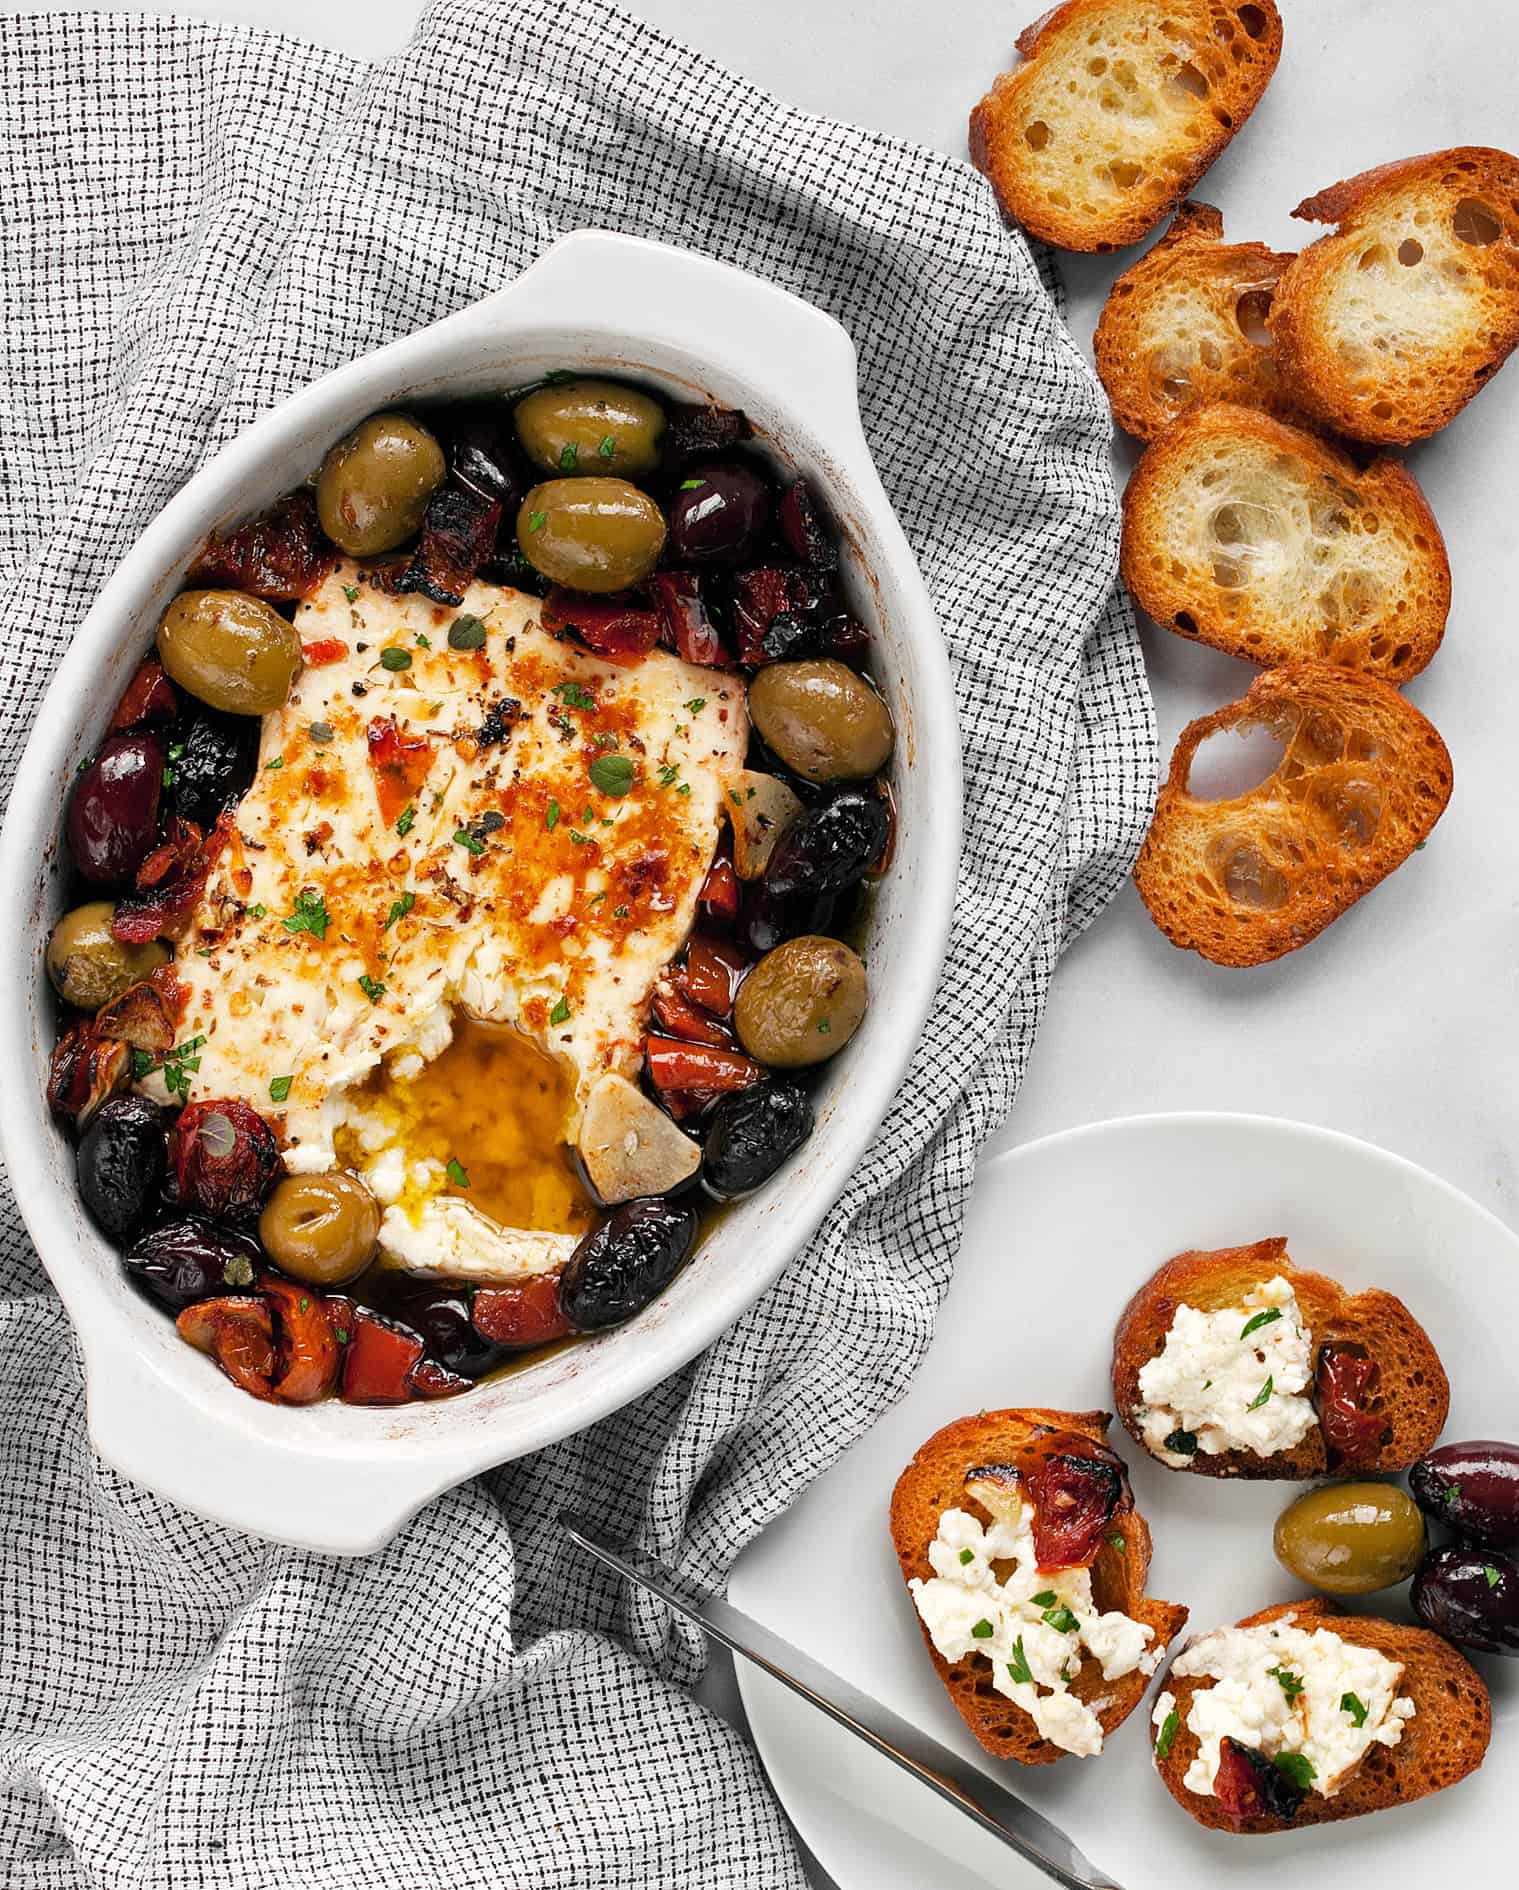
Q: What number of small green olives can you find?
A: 9